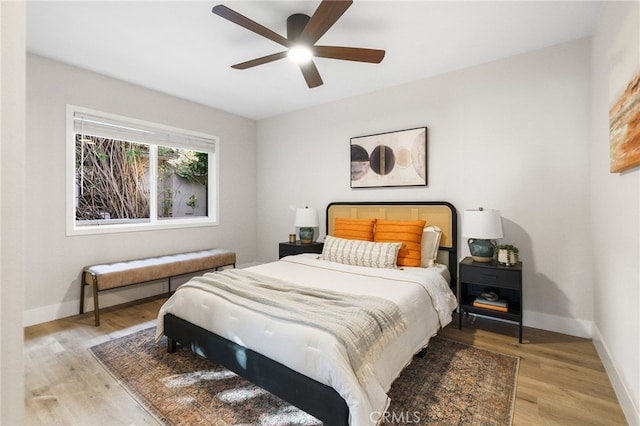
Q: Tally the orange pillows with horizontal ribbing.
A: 2